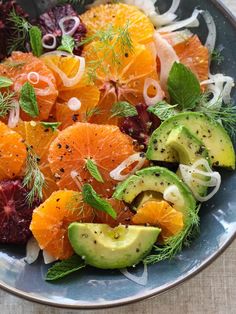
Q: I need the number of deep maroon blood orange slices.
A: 4